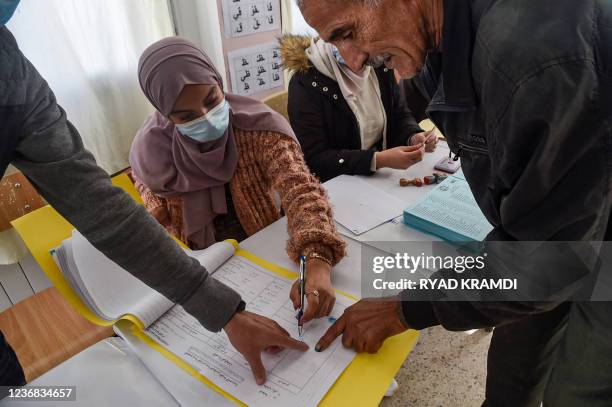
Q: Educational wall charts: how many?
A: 2